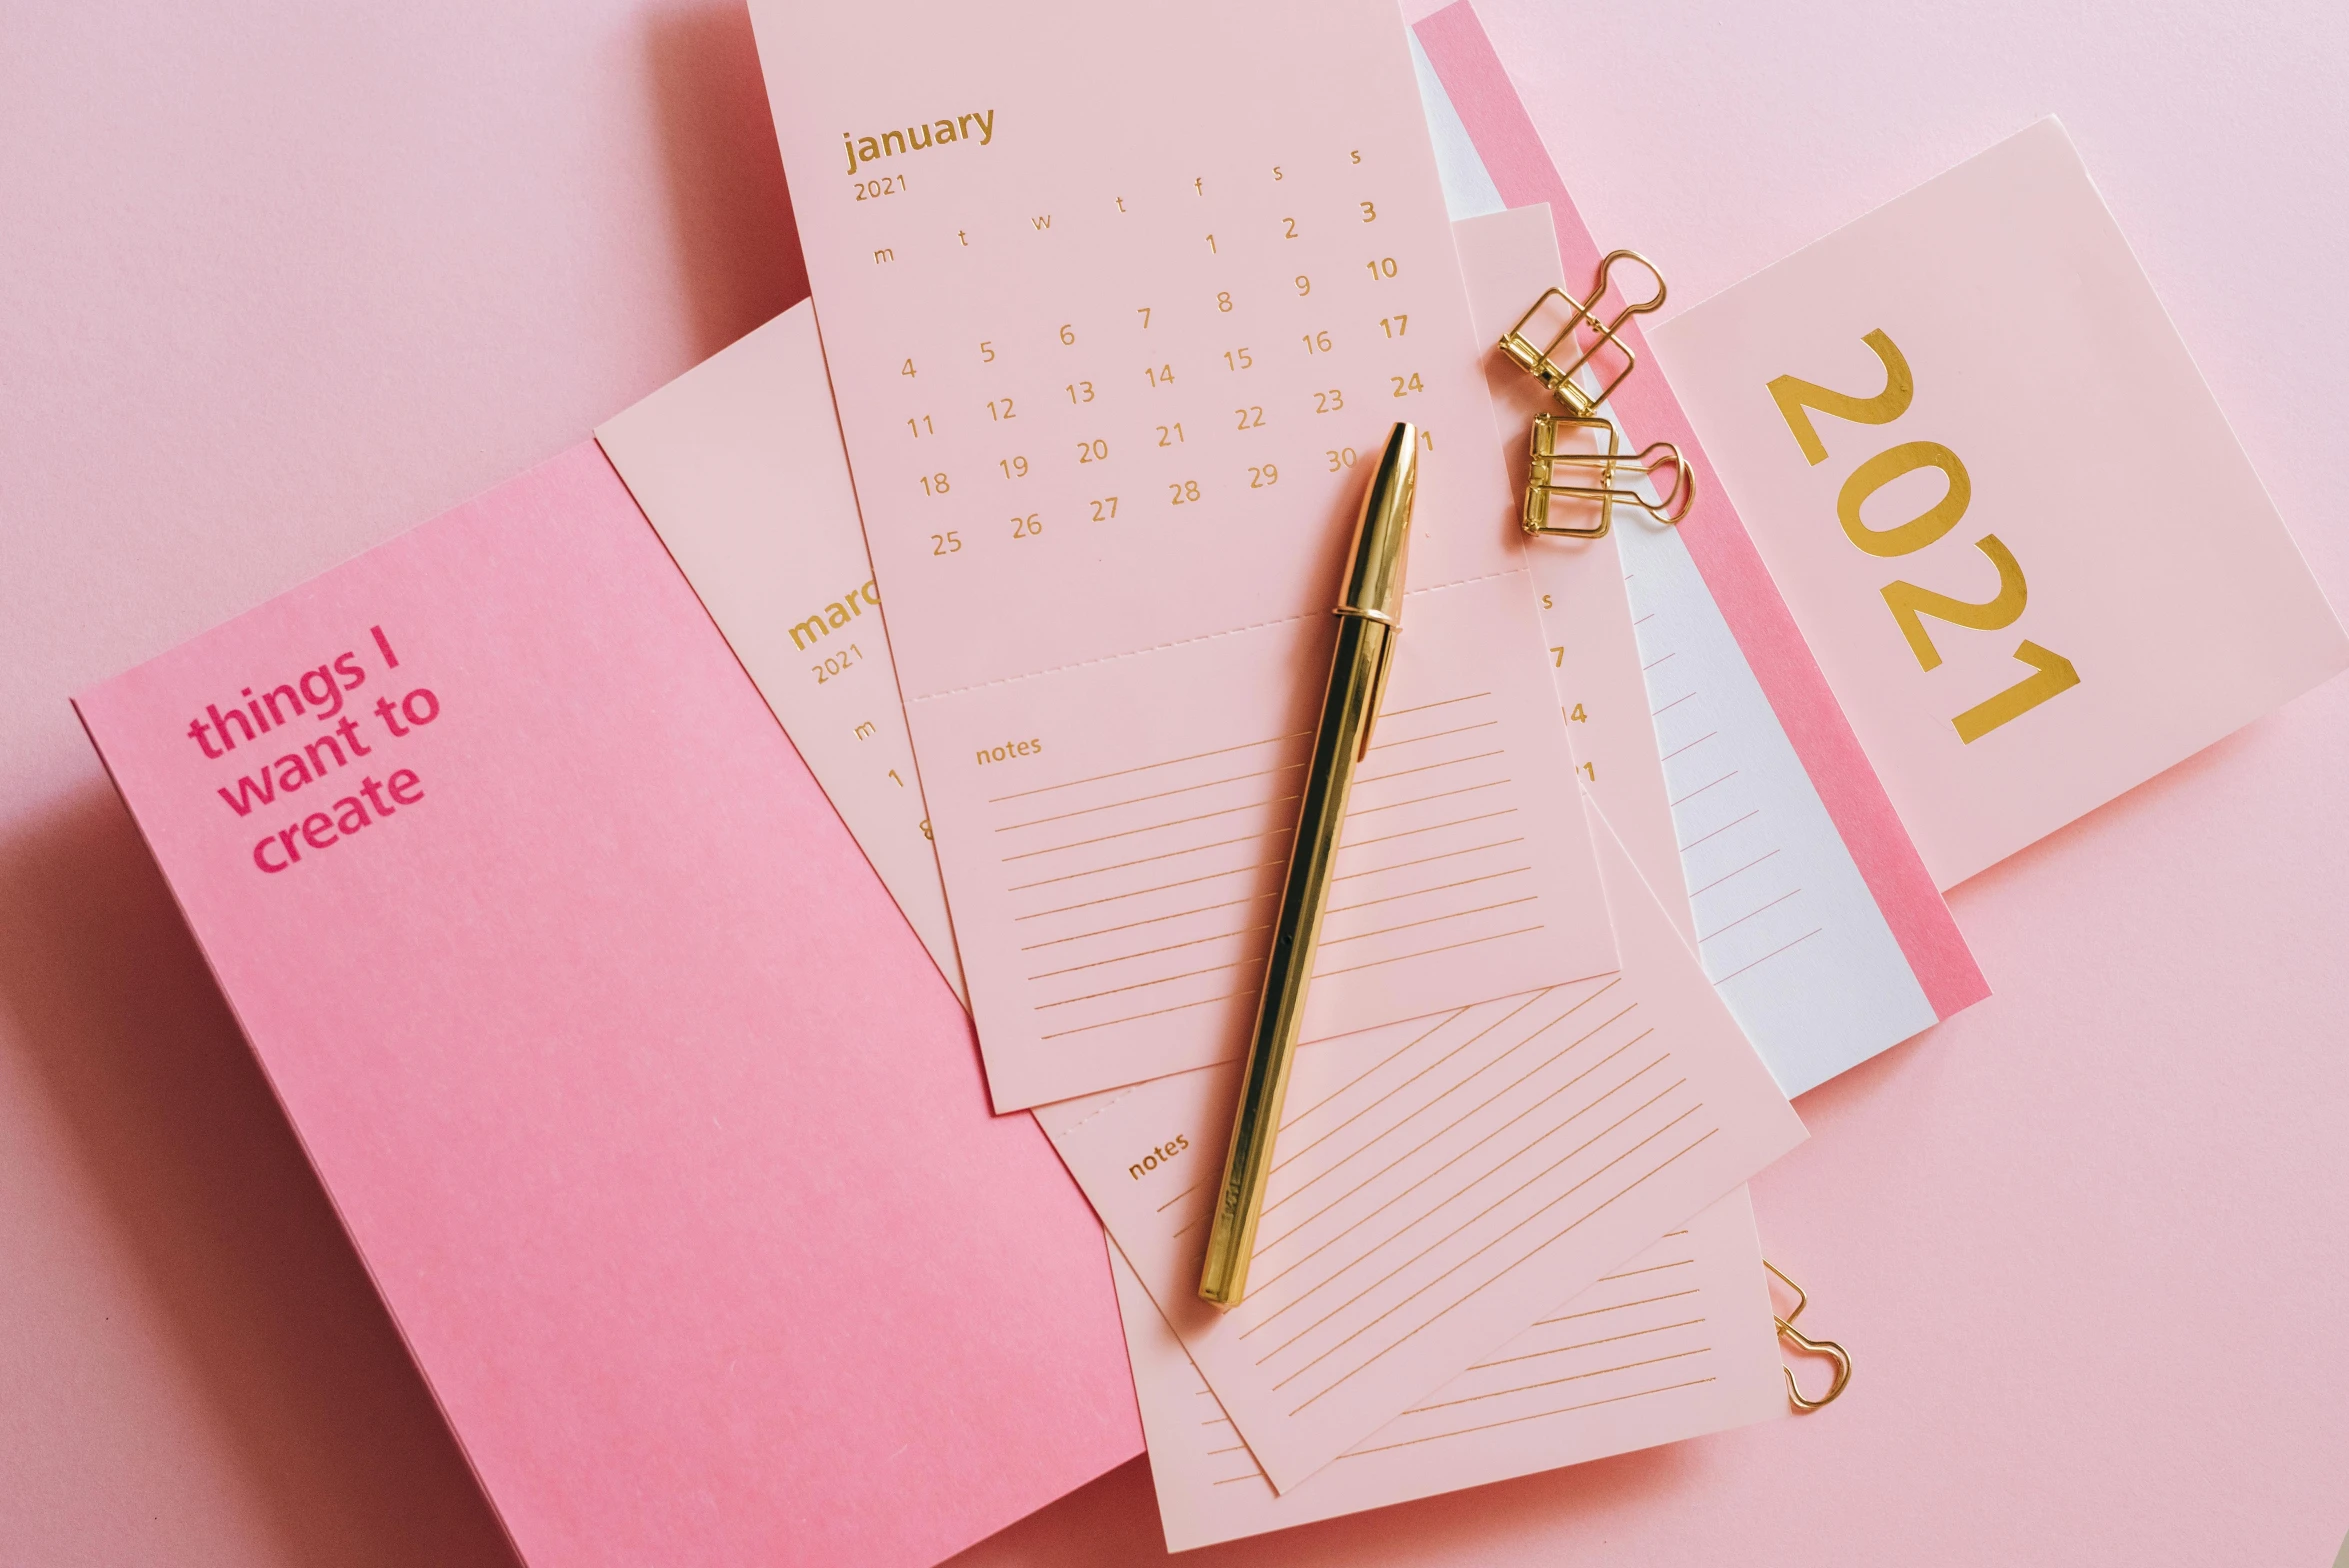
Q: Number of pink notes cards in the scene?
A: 3